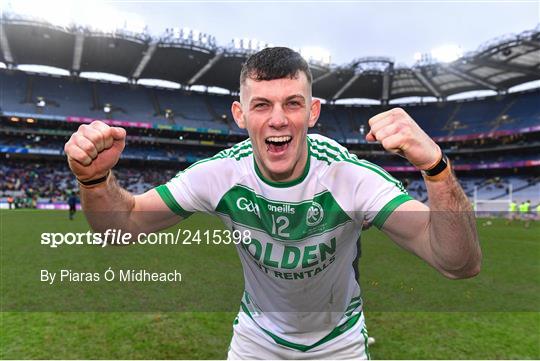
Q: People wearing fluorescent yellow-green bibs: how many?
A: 4